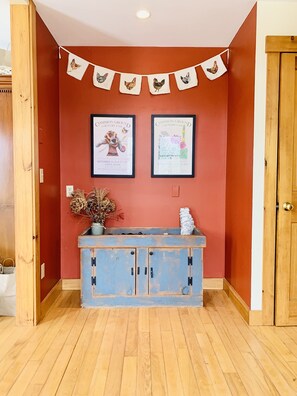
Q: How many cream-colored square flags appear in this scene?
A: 6